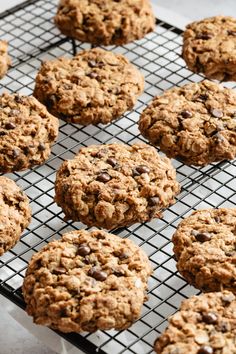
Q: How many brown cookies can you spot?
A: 11